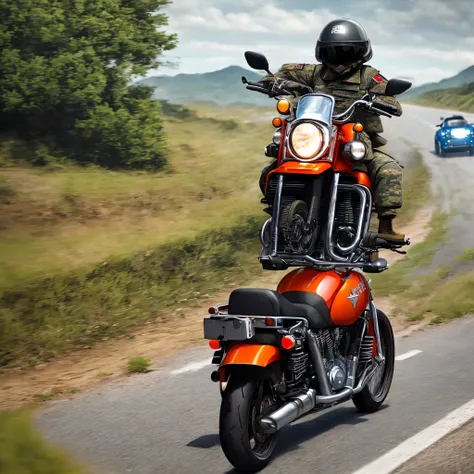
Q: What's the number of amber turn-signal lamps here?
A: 3